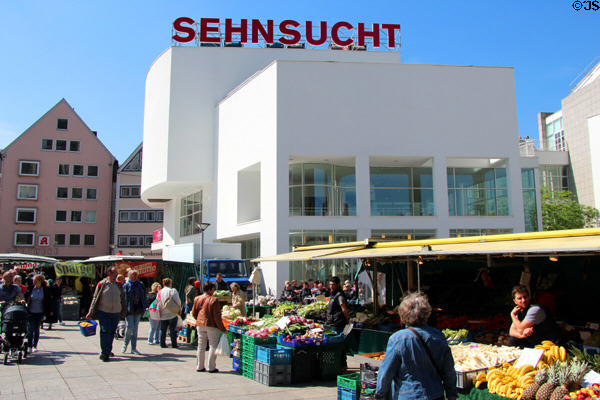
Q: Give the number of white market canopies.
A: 2